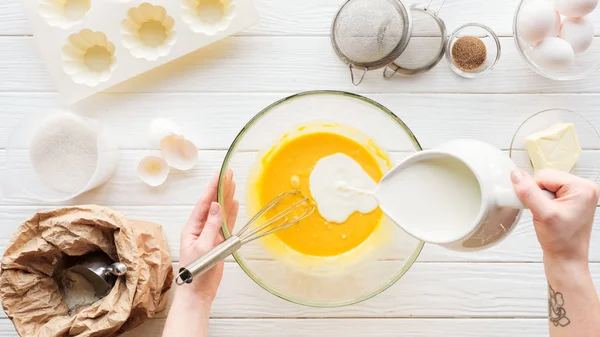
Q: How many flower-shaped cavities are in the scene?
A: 4